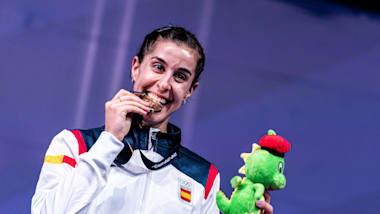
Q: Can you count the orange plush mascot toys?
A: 0